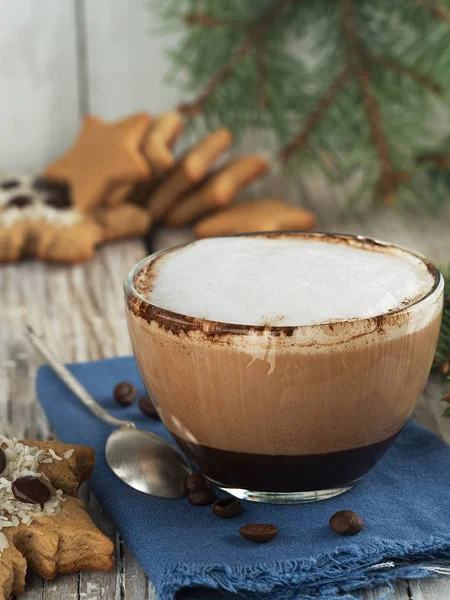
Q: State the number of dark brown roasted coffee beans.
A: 7